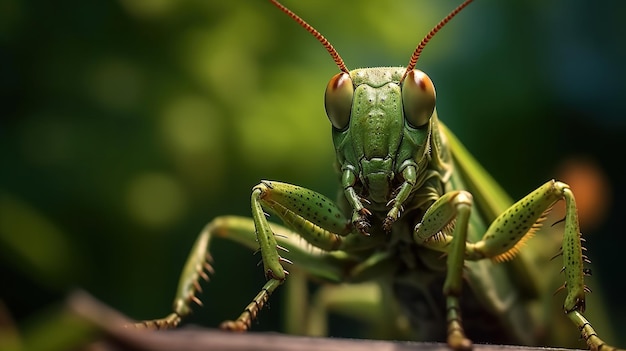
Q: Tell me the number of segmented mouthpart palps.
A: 2